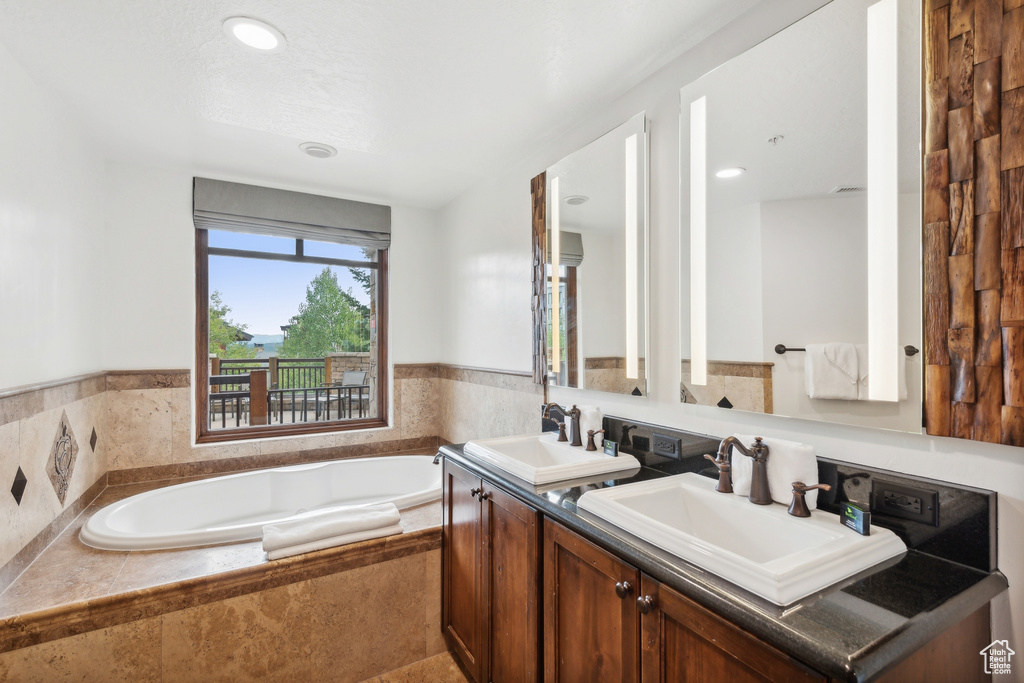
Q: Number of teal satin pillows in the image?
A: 0